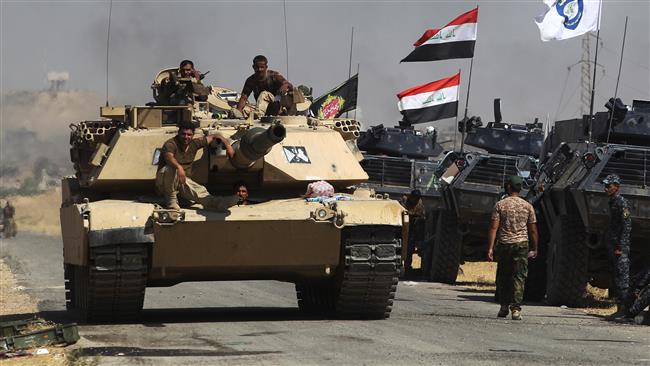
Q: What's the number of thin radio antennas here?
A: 4